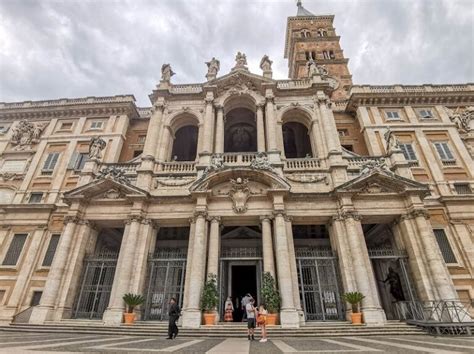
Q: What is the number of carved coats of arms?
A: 3